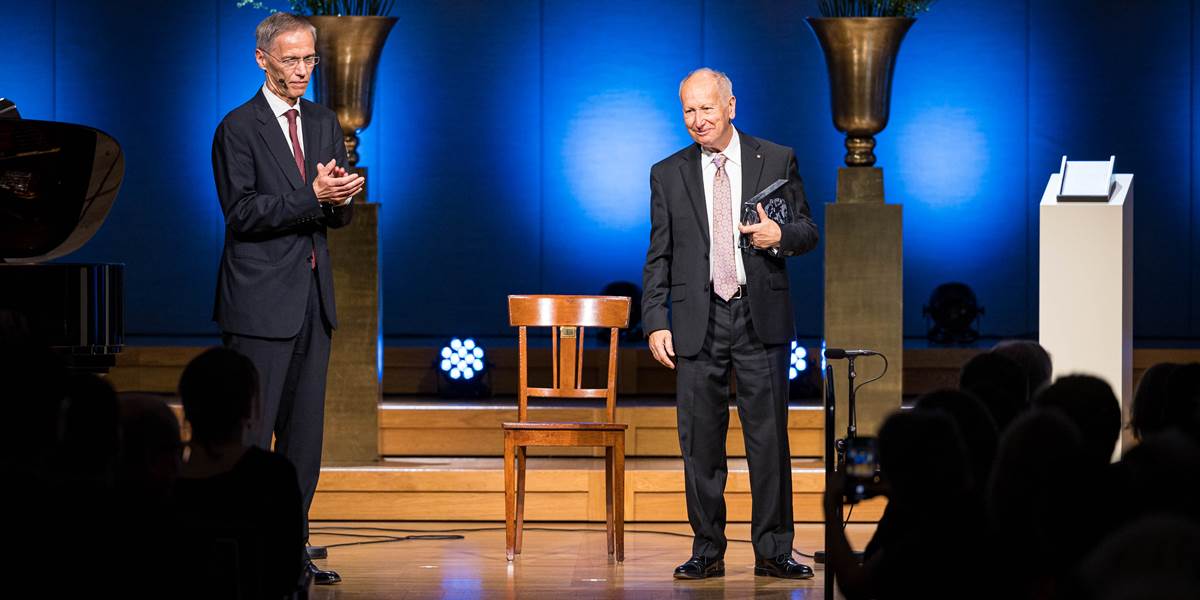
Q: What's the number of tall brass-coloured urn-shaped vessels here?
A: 2